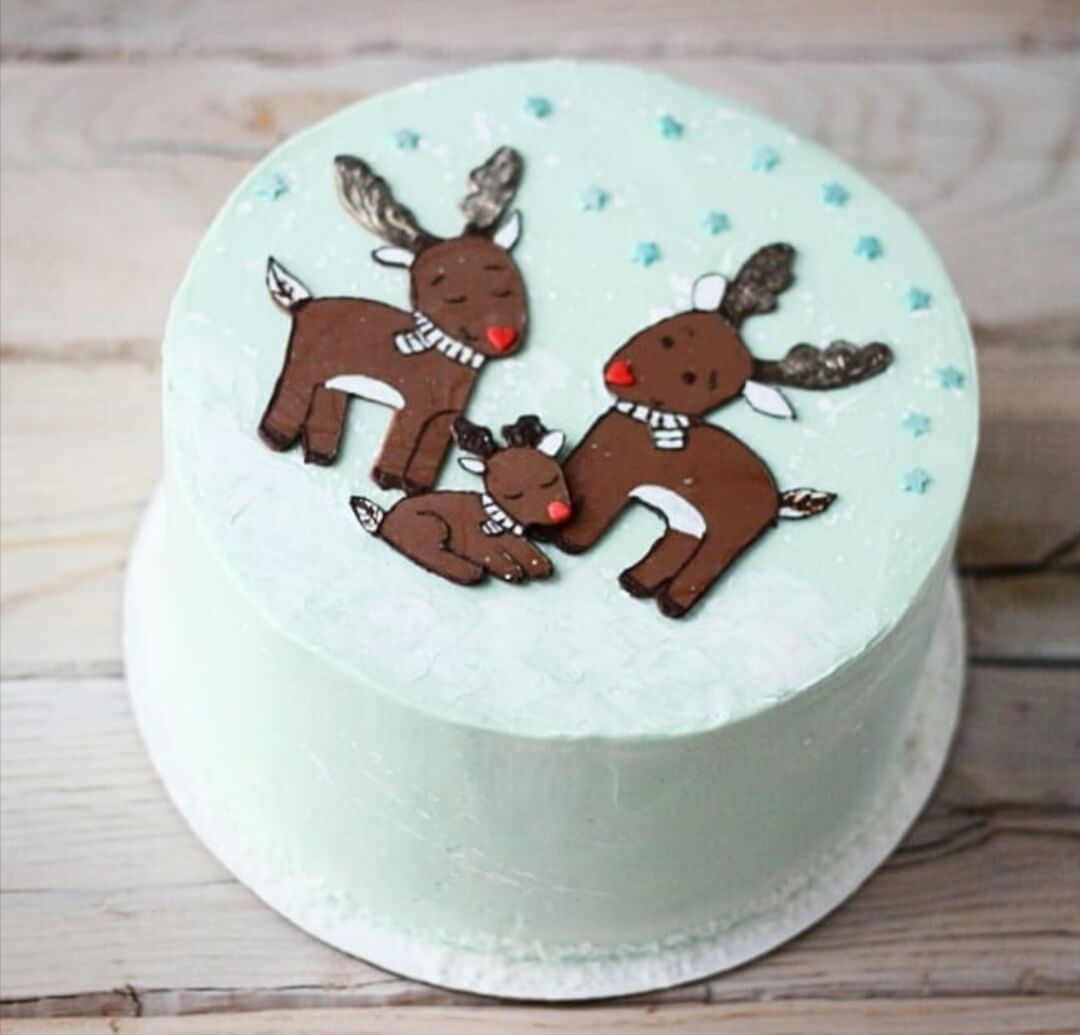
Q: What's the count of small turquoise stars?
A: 14